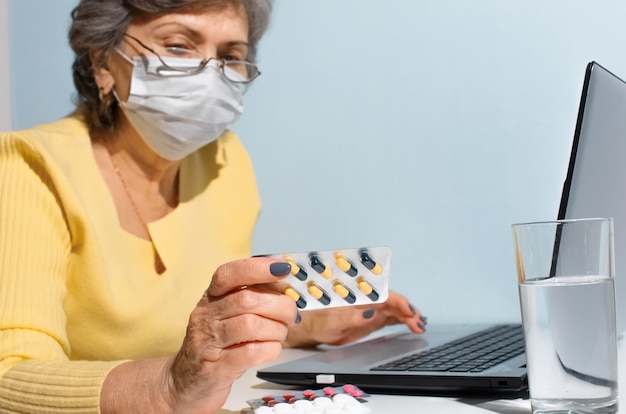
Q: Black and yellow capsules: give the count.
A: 8